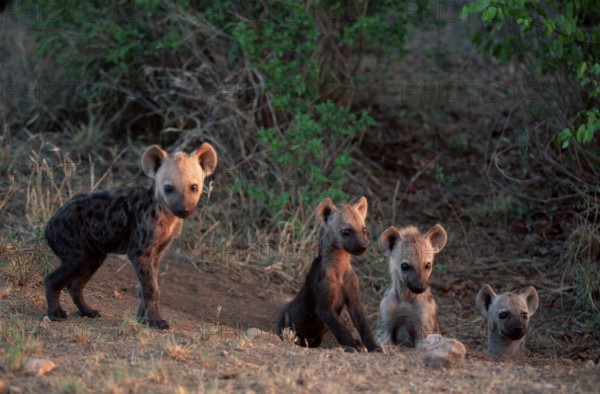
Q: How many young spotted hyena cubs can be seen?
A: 4